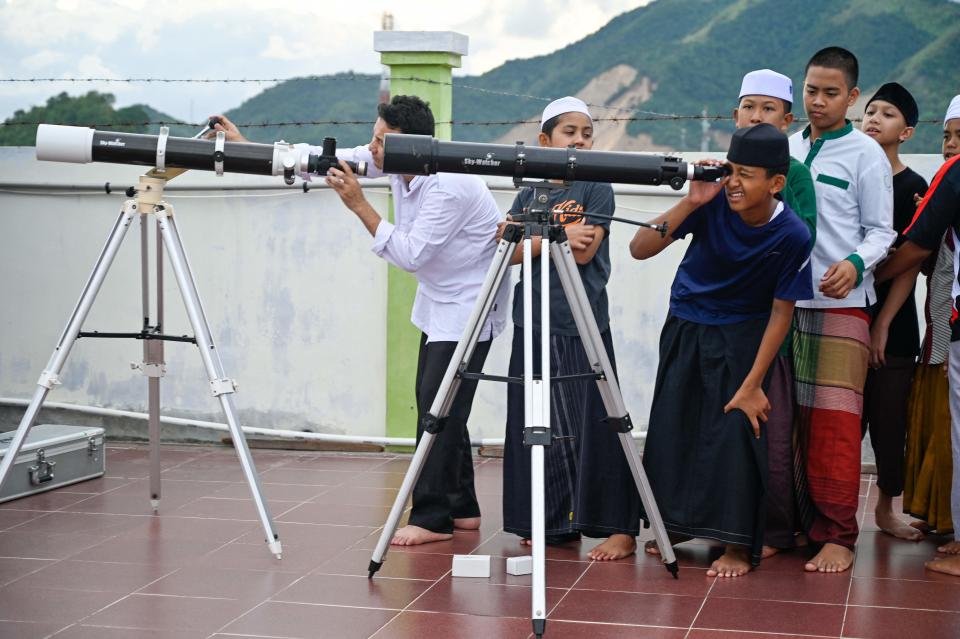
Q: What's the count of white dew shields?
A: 1